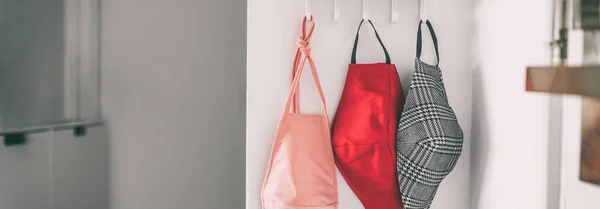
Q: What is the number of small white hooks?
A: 5